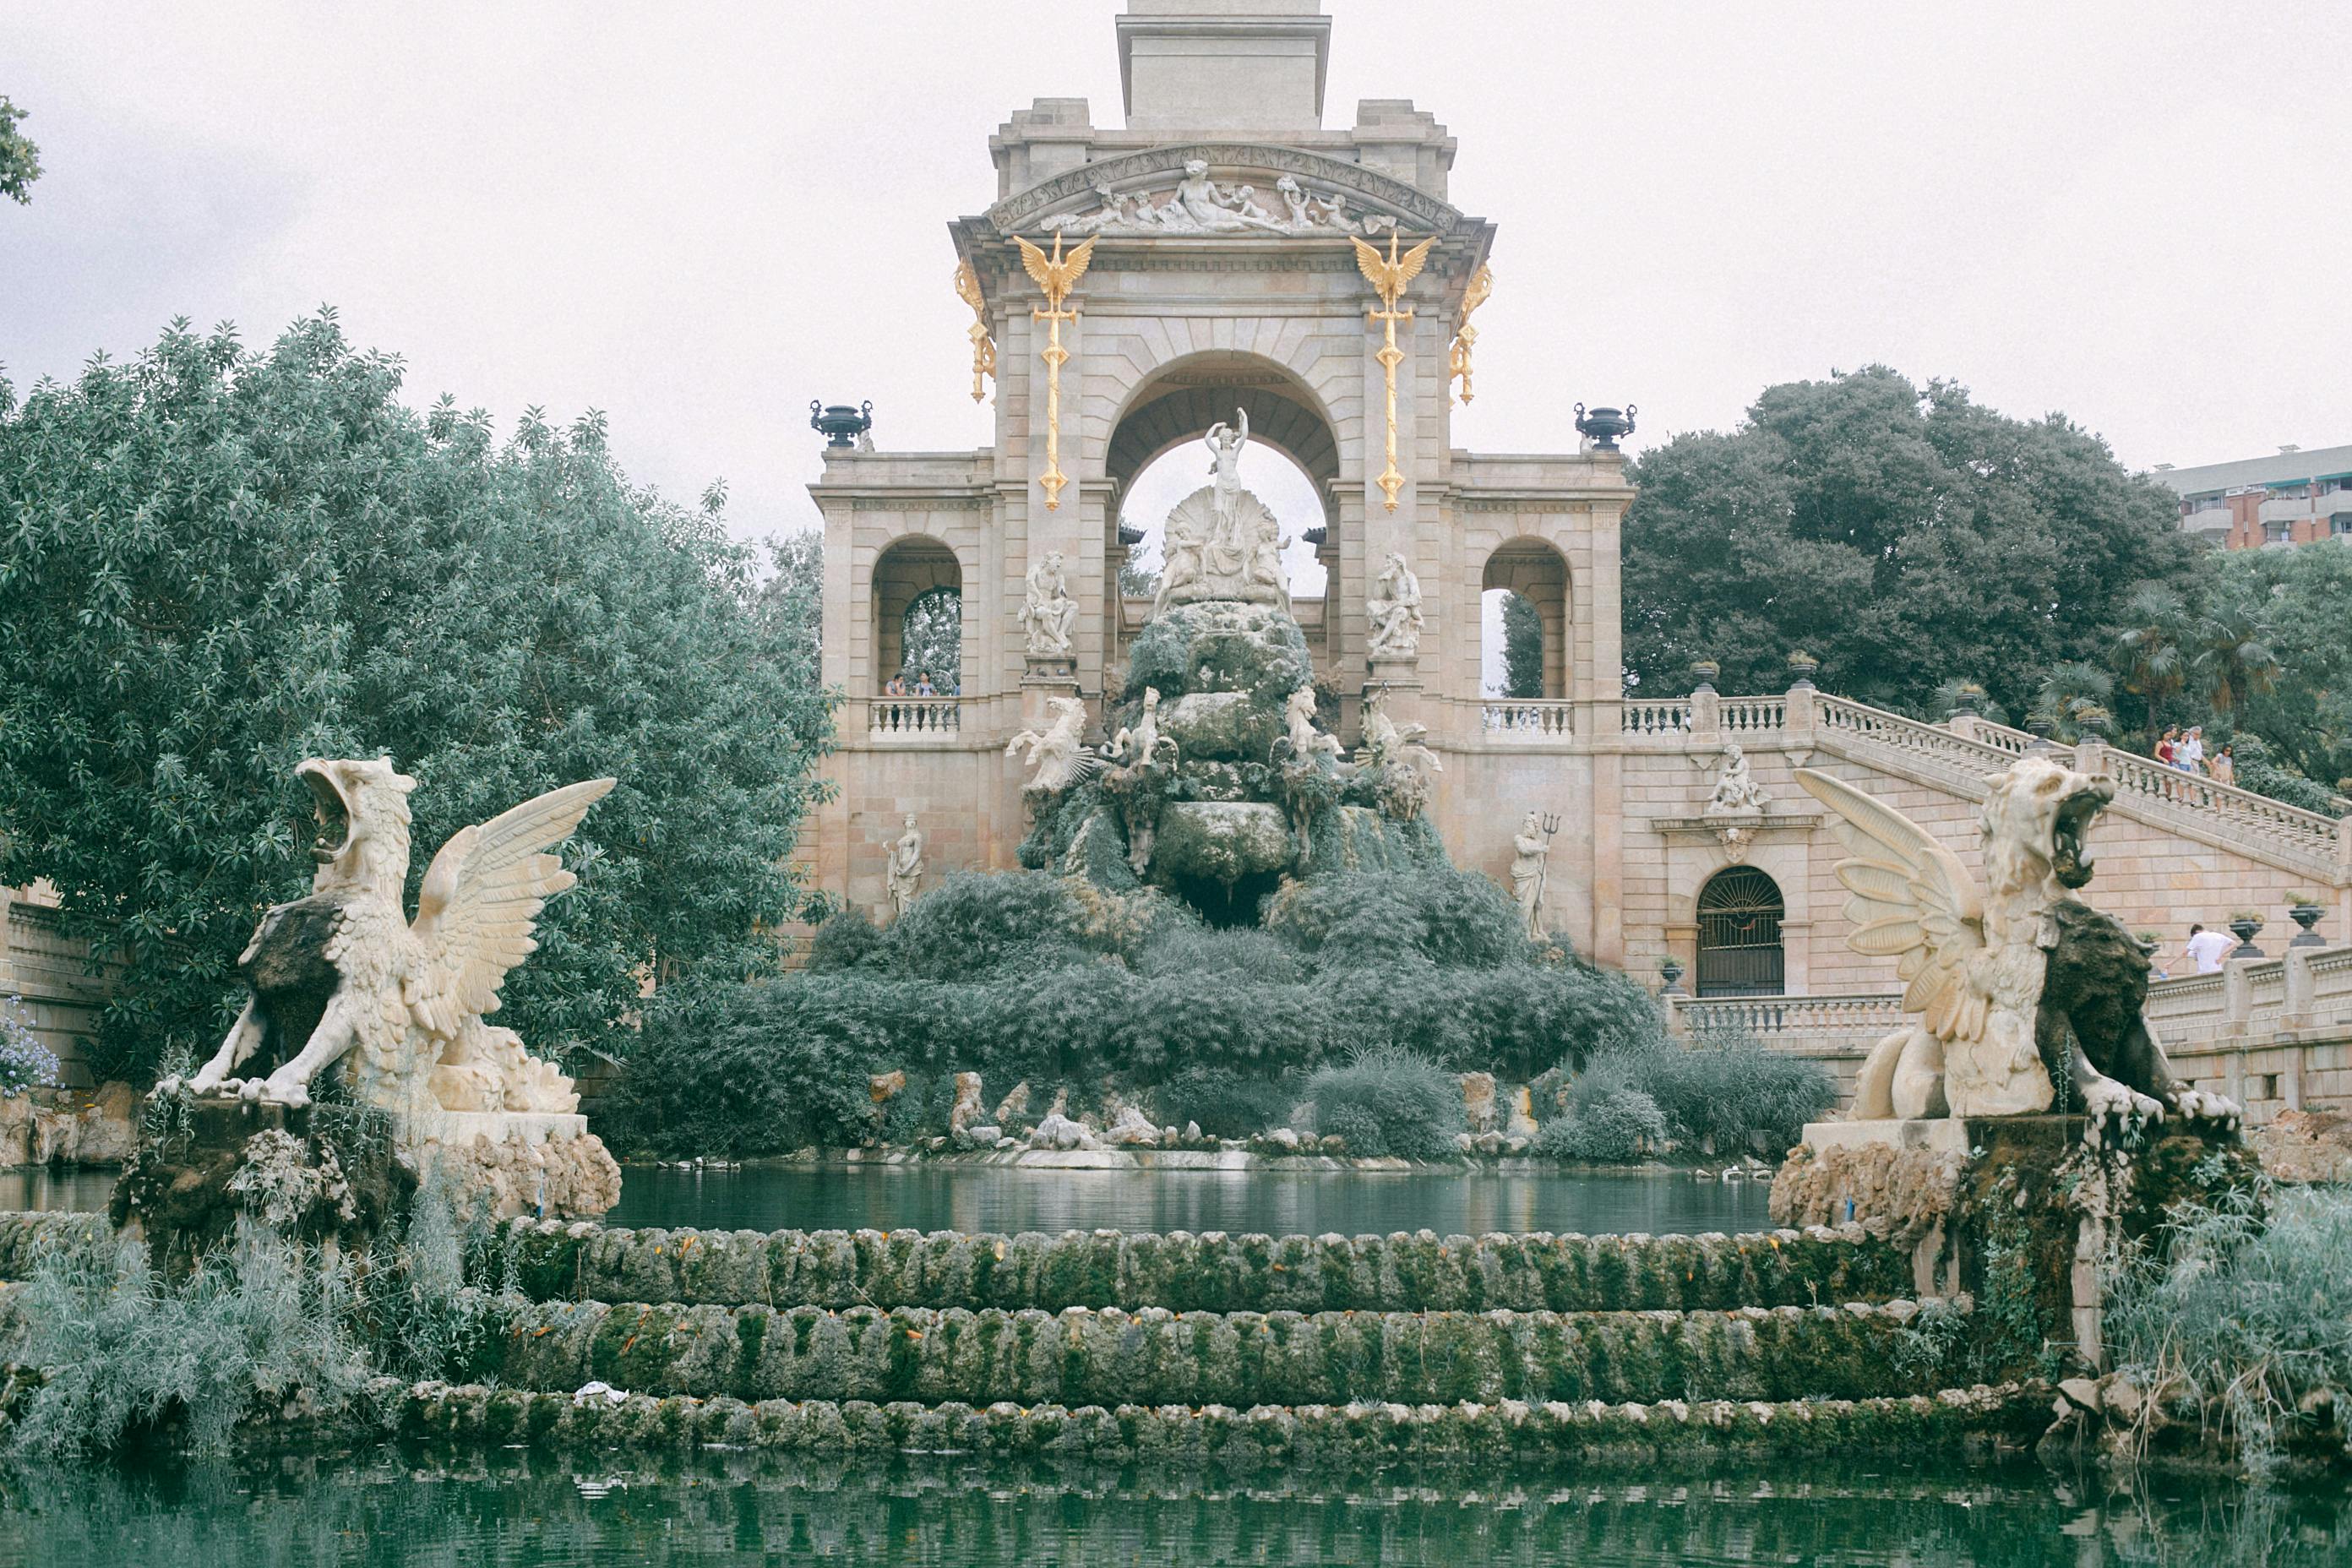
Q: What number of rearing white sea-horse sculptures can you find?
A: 4